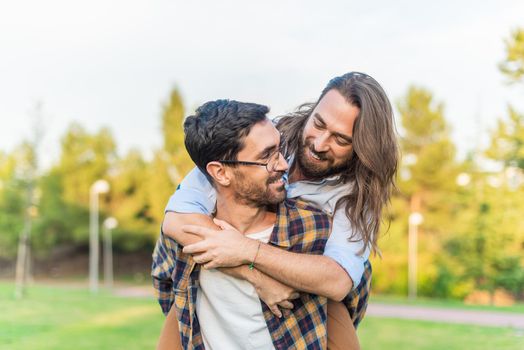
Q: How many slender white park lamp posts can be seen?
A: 3